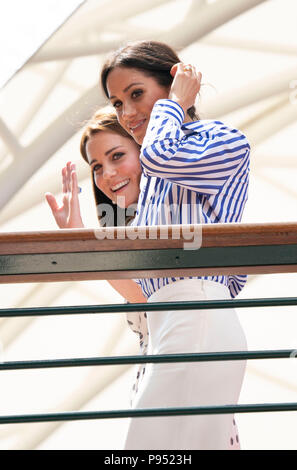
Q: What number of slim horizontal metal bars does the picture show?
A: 3